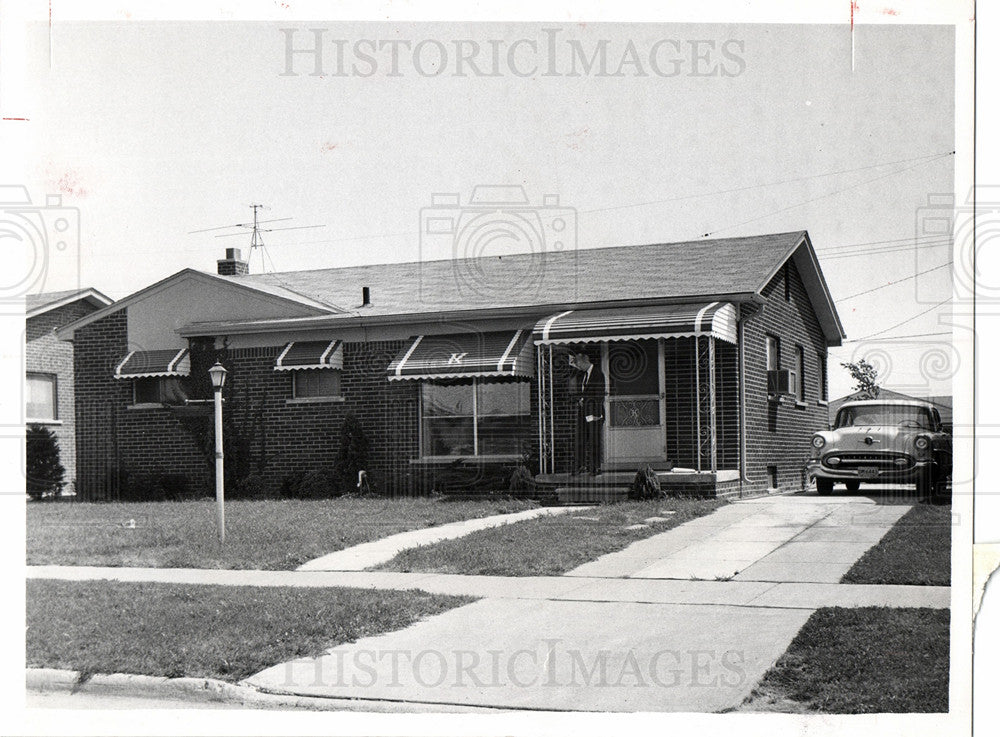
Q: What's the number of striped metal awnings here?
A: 4